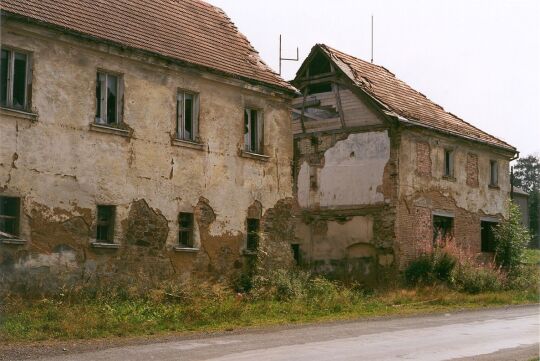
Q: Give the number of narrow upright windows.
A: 10